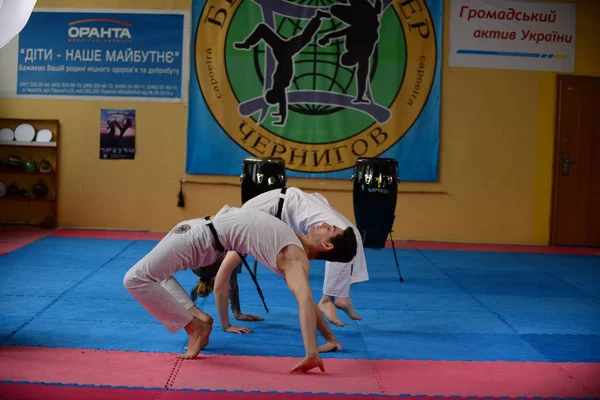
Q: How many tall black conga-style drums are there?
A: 2